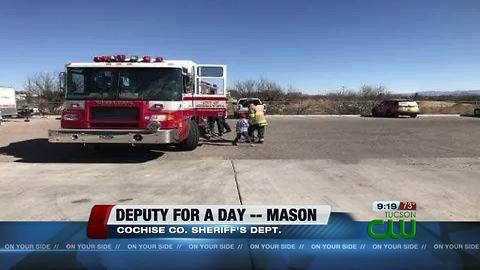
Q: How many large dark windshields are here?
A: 1